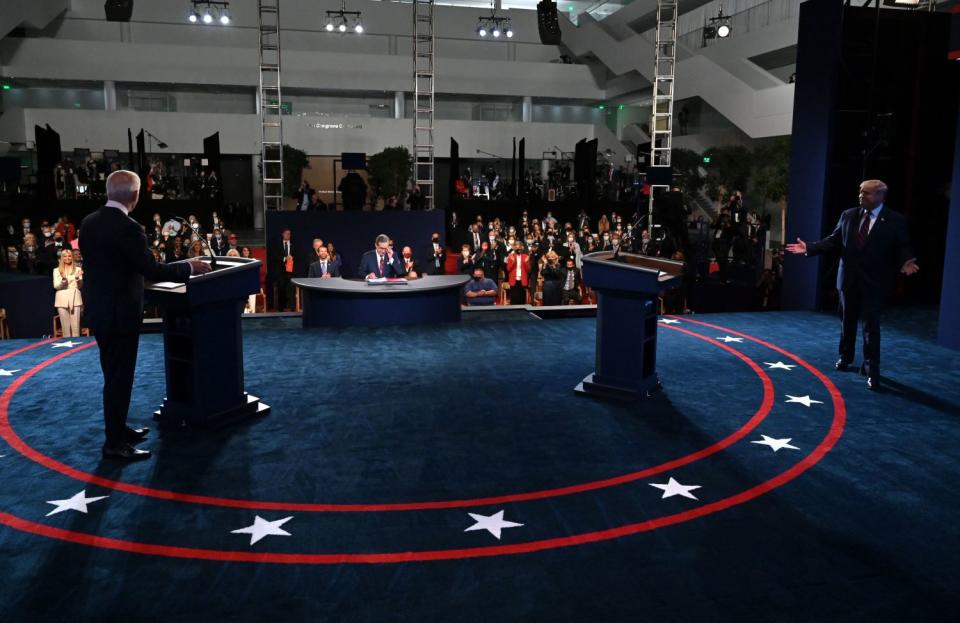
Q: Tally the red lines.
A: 2